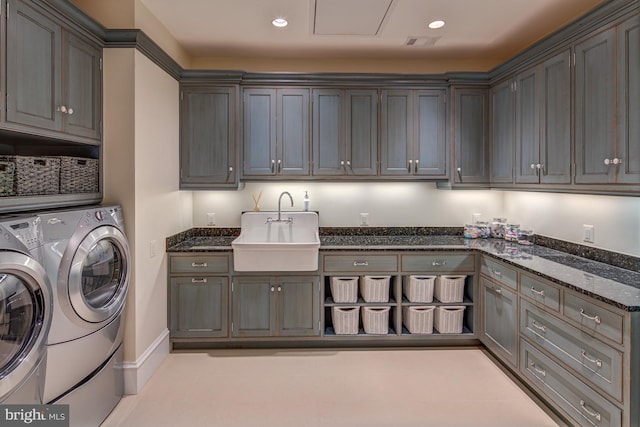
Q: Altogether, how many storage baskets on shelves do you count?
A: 11